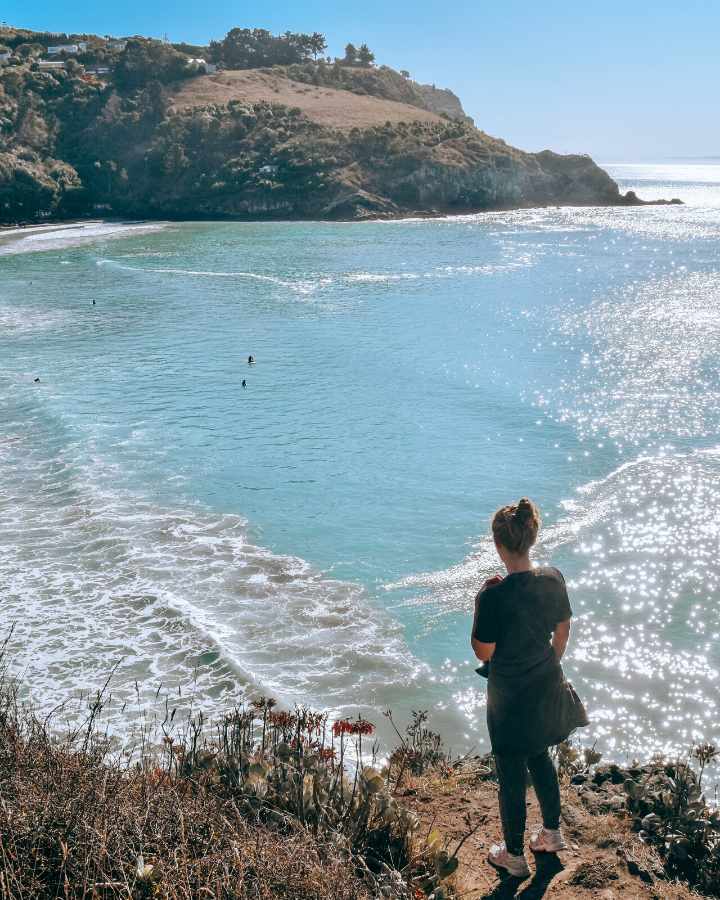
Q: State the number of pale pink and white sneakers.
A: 2